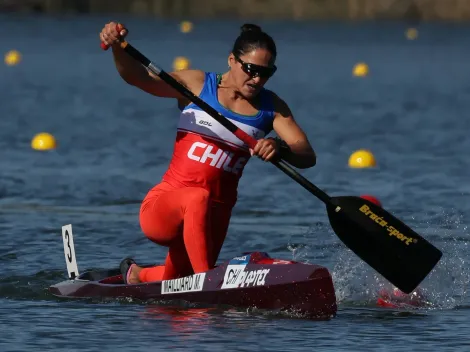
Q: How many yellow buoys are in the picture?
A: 7